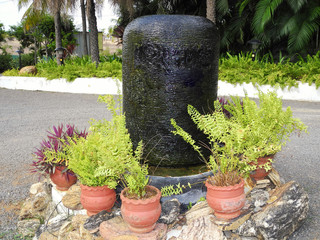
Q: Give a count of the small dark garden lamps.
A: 3